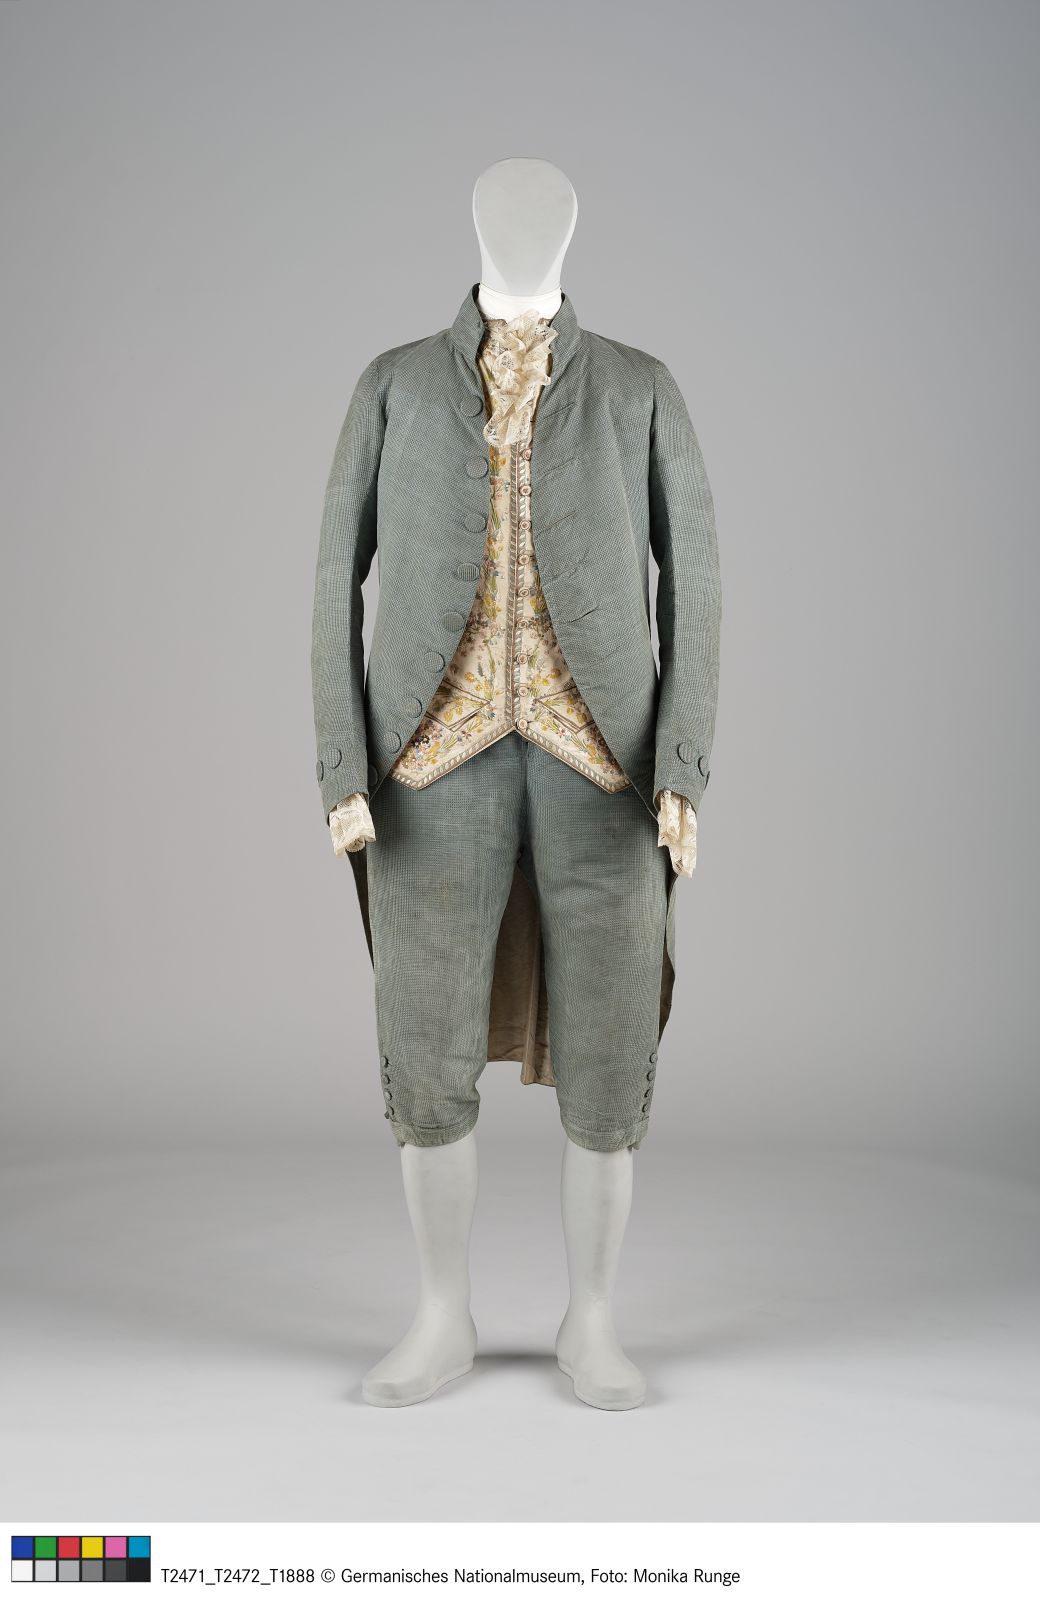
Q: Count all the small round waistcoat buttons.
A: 9